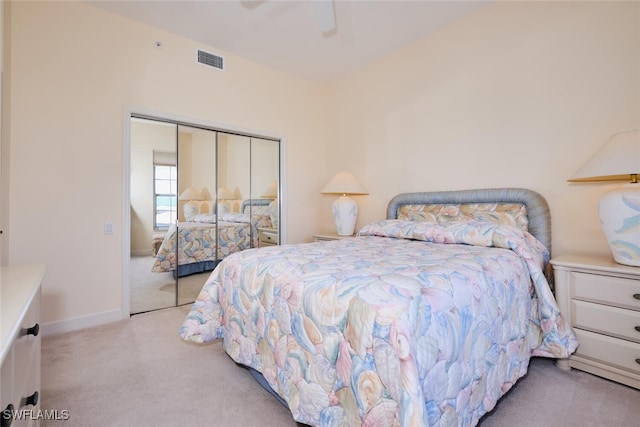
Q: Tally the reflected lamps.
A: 3